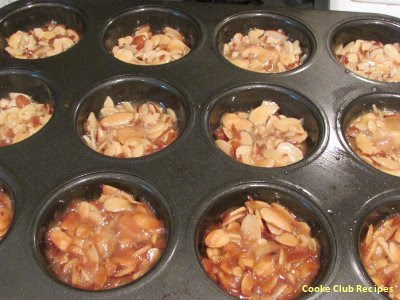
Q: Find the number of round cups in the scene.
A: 12